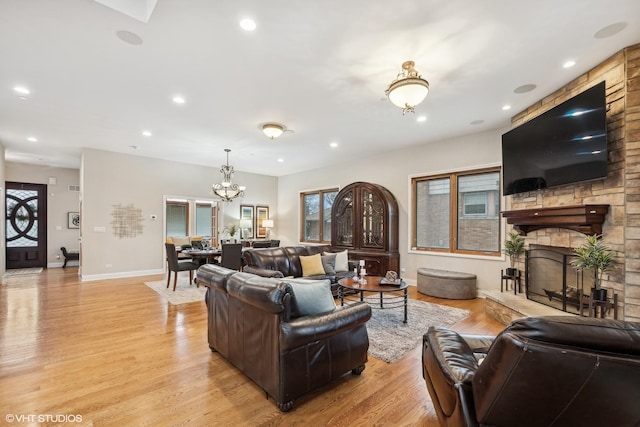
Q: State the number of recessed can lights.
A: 10